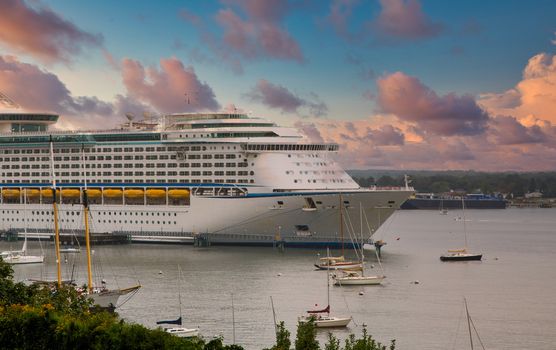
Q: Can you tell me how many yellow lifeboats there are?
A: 9